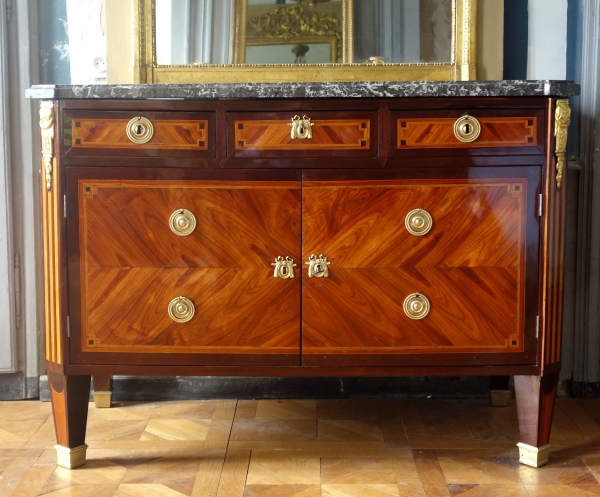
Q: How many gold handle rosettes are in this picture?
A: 6